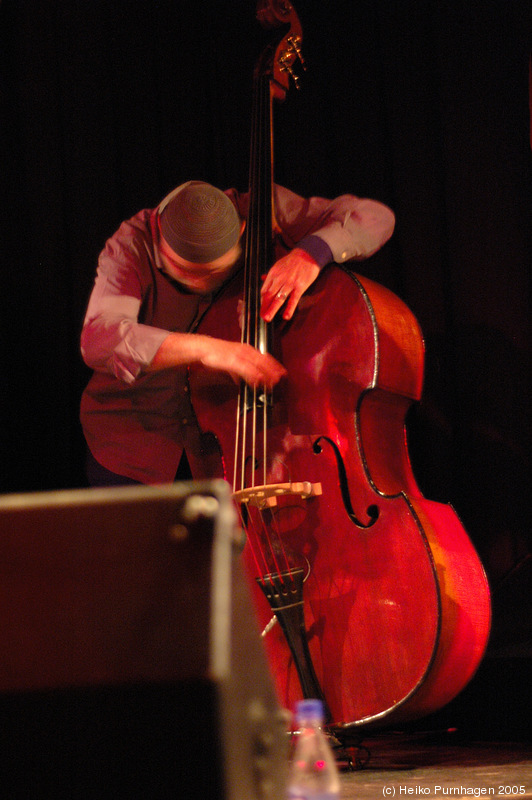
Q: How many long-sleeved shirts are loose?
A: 1